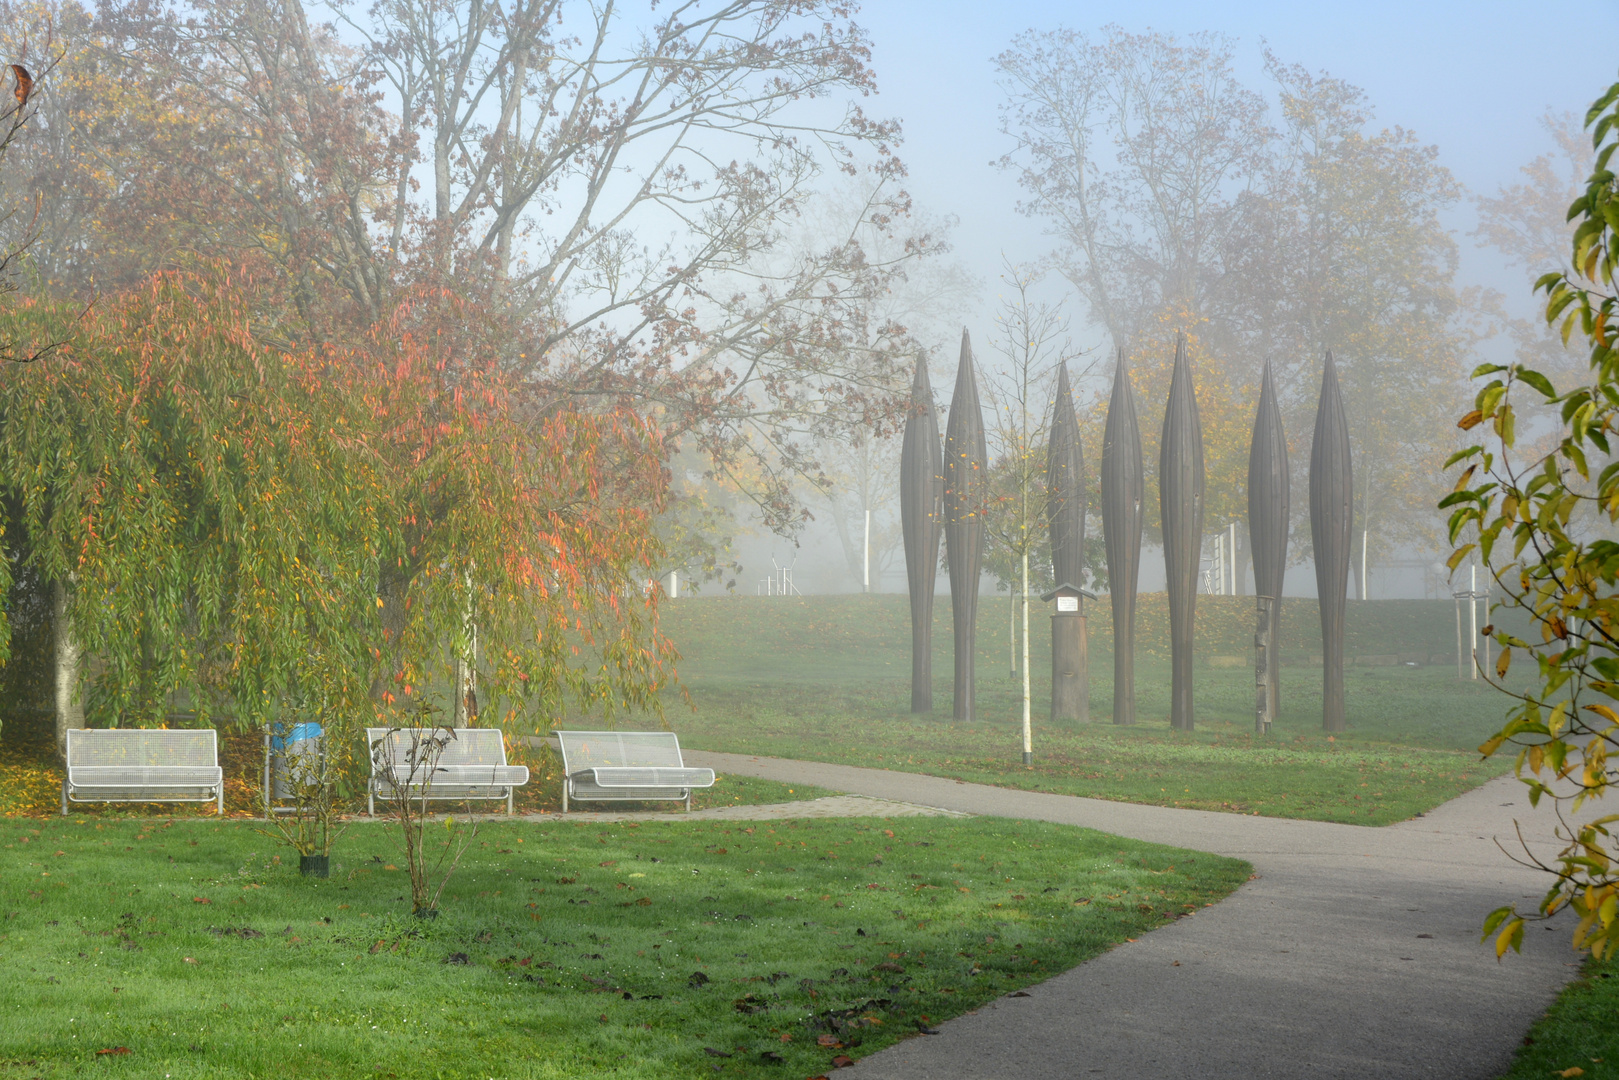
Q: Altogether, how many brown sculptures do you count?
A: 7